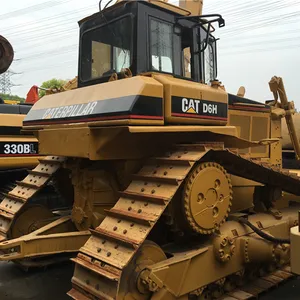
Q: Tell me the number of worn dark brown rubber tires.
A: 0